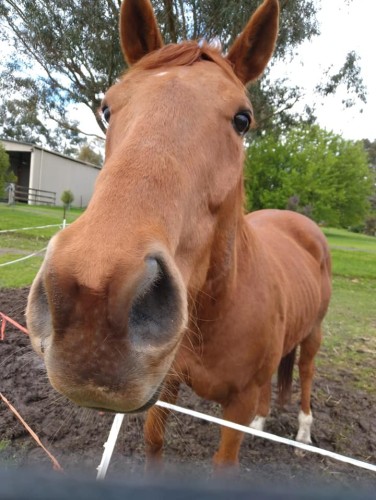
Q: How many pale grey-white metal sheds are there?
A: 1